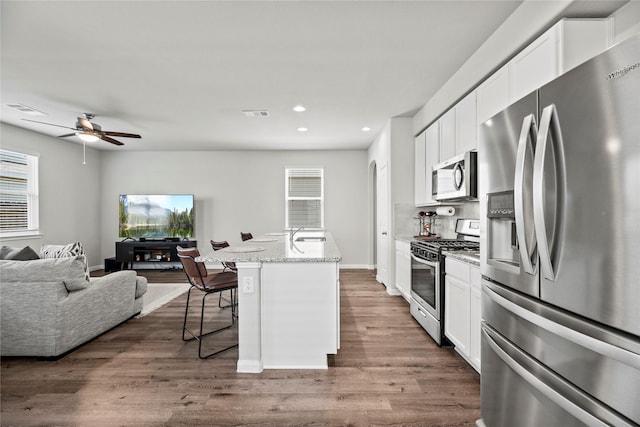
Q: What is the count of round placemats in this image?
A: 3